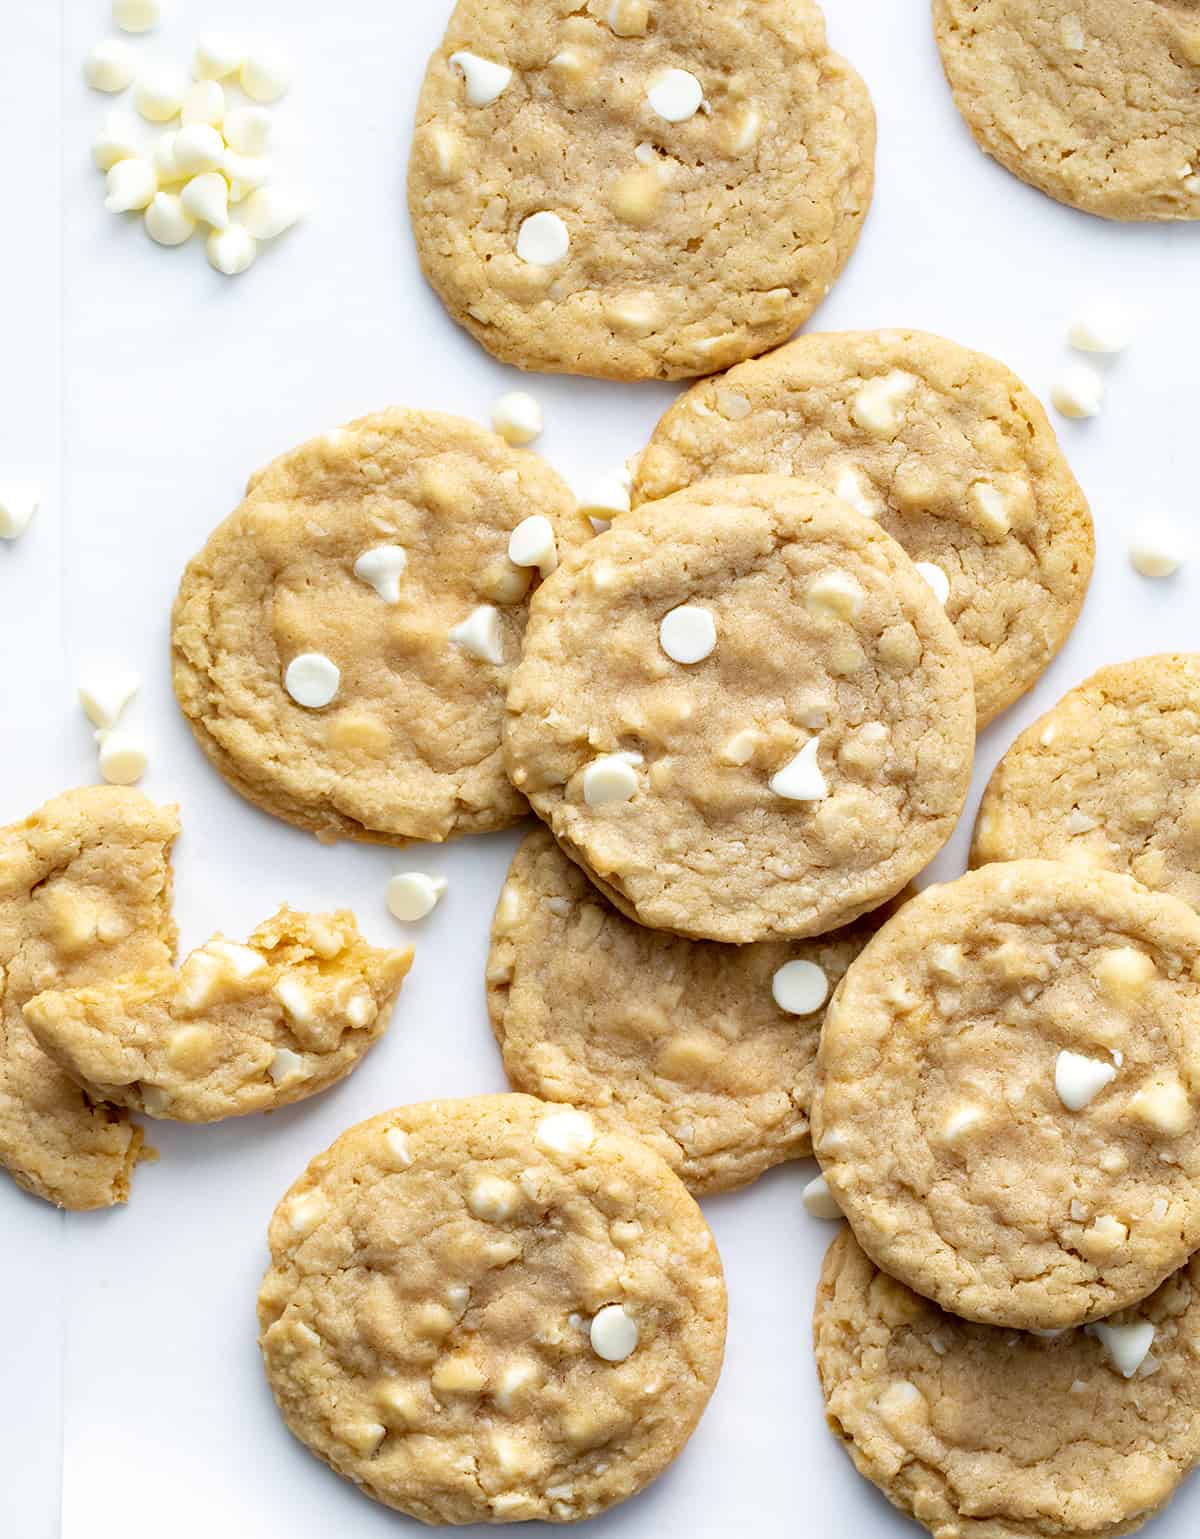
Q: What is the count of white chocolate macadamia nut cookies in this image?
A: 11